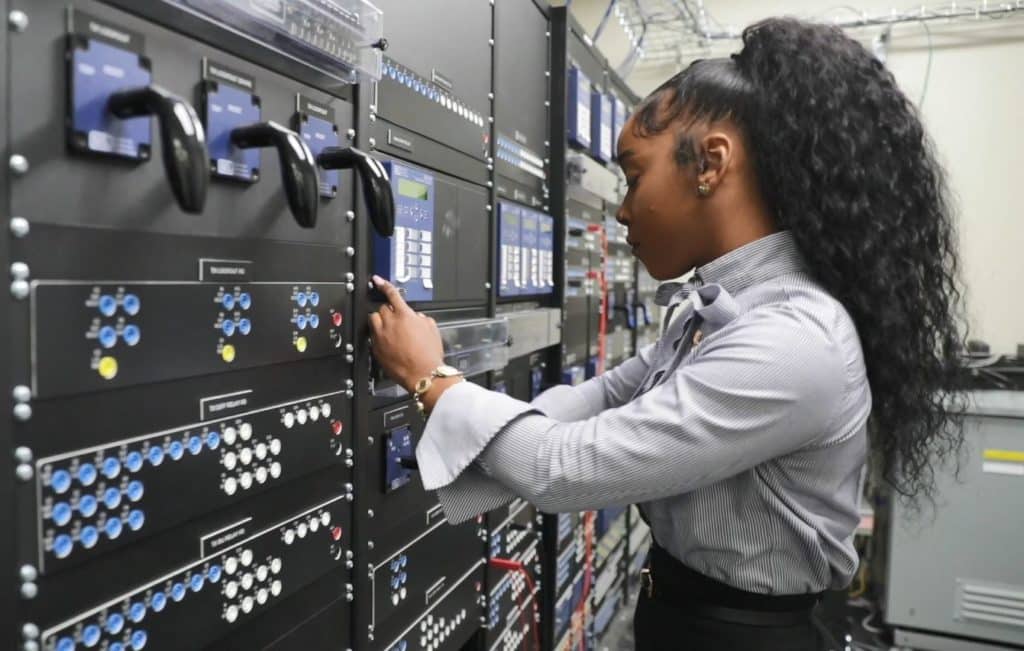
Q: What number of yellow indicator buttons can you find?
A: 3